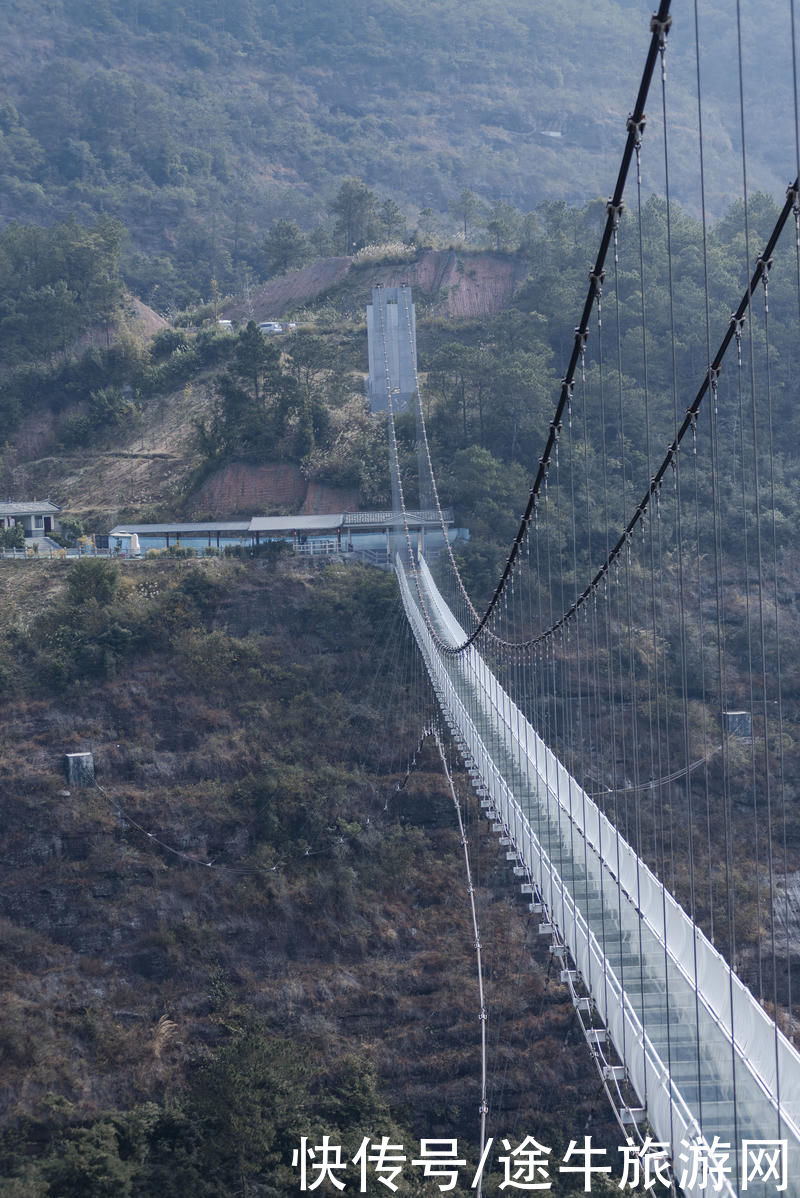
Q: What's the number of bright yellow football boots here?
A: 0